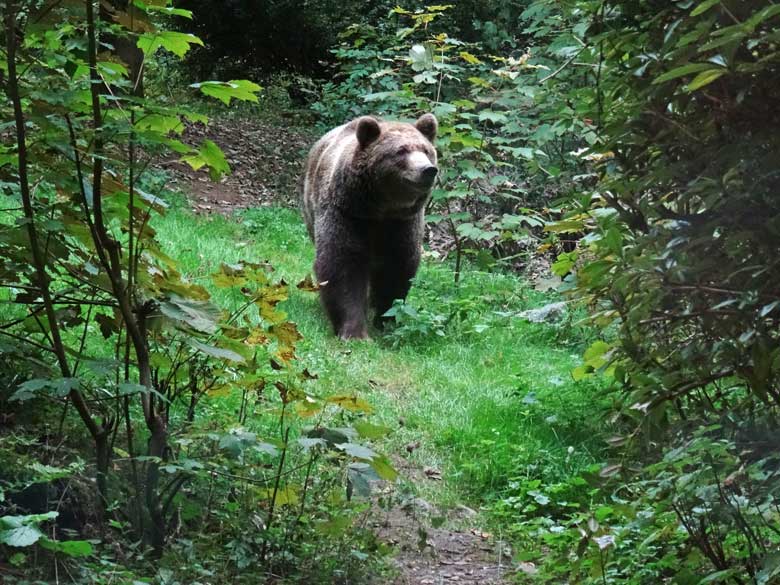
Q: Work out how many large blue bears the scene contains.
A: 0